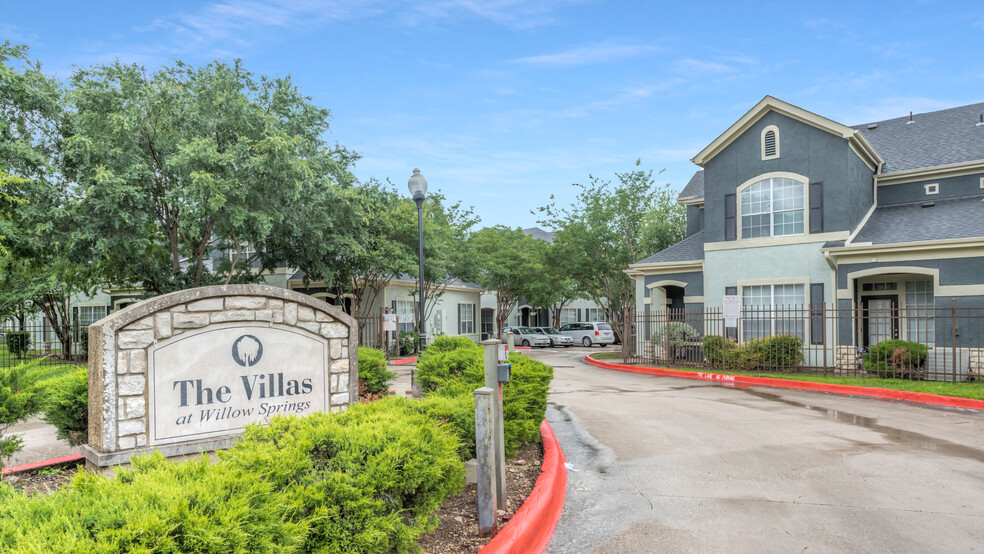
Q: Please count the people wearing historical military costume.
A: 0